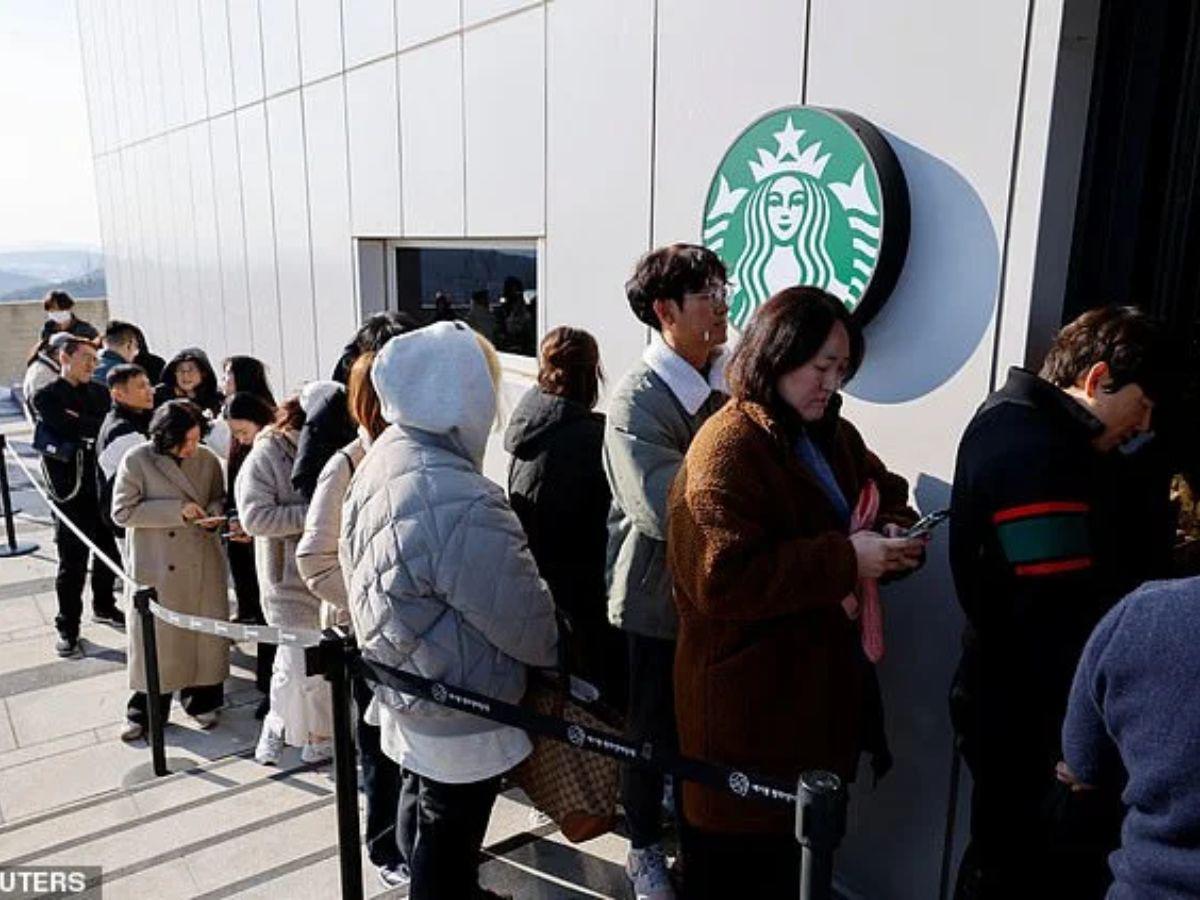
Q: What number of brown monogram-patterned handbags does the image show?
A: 1